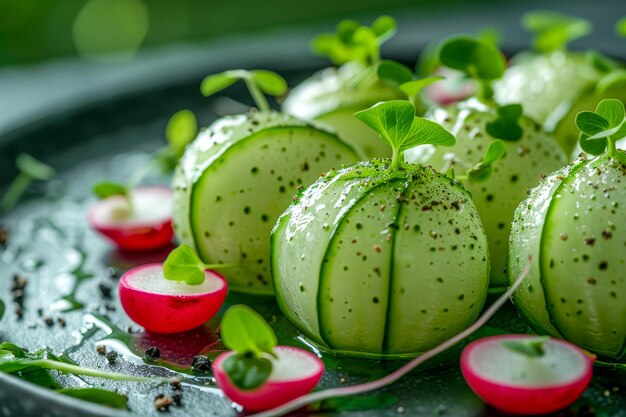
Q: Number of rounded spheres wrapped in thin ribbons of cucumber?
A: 6